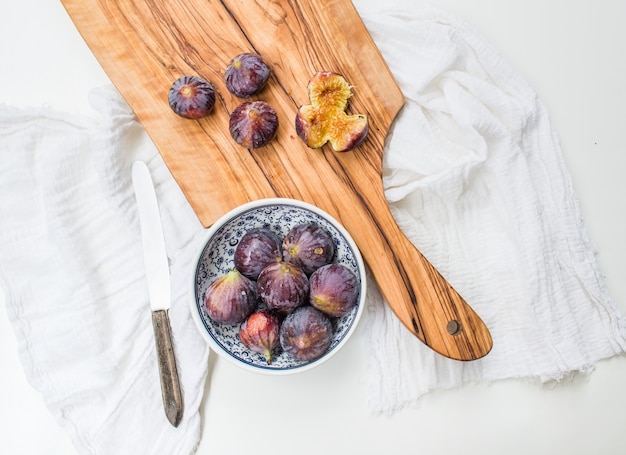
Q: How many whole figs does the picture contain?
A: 10